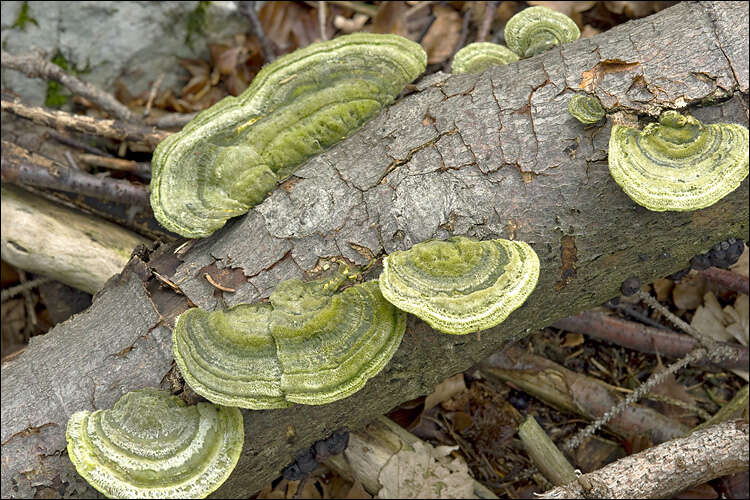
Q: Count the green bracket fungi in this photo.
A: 8